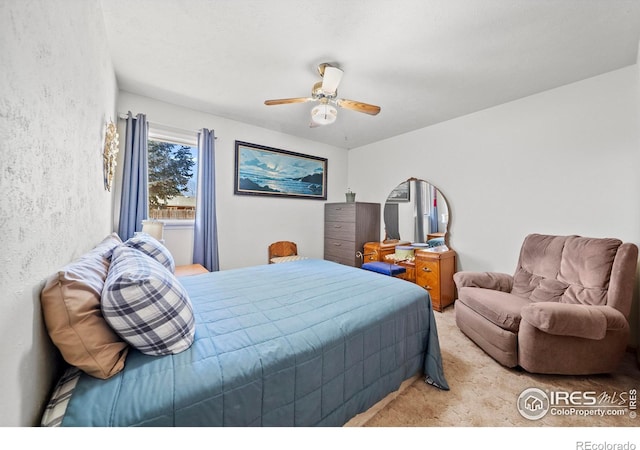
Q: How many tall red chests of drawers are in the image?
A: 0